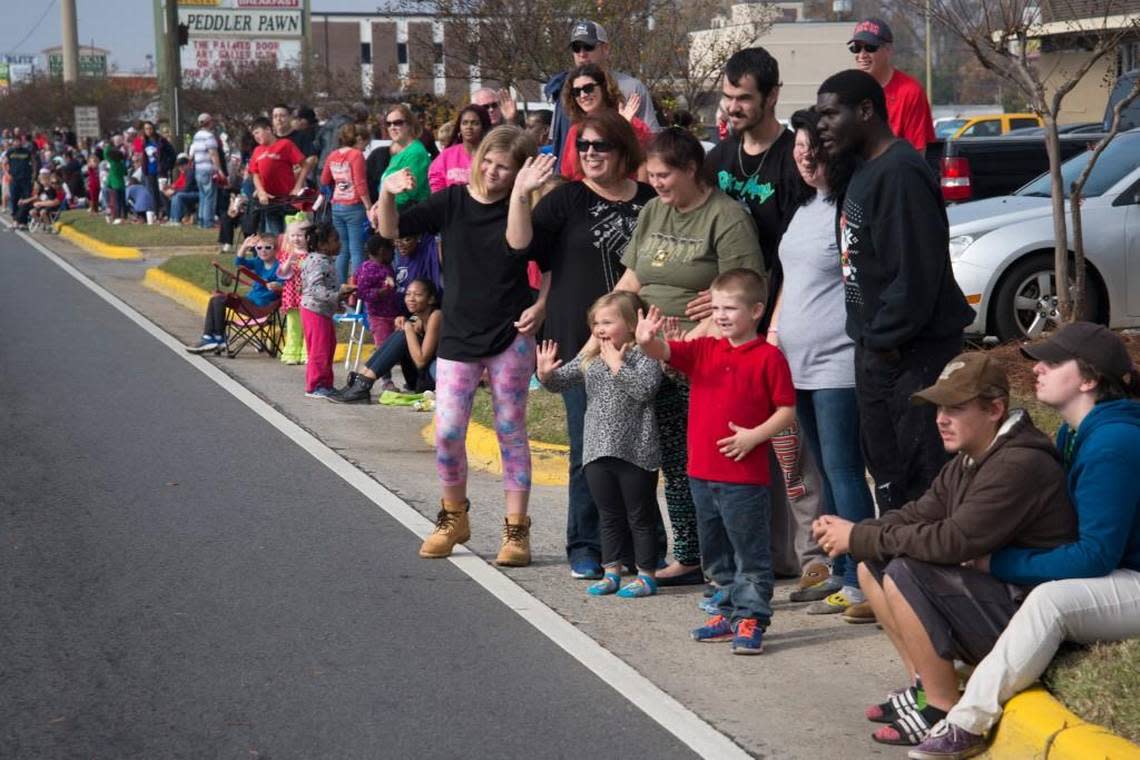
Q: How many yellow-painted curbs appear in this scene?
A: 4